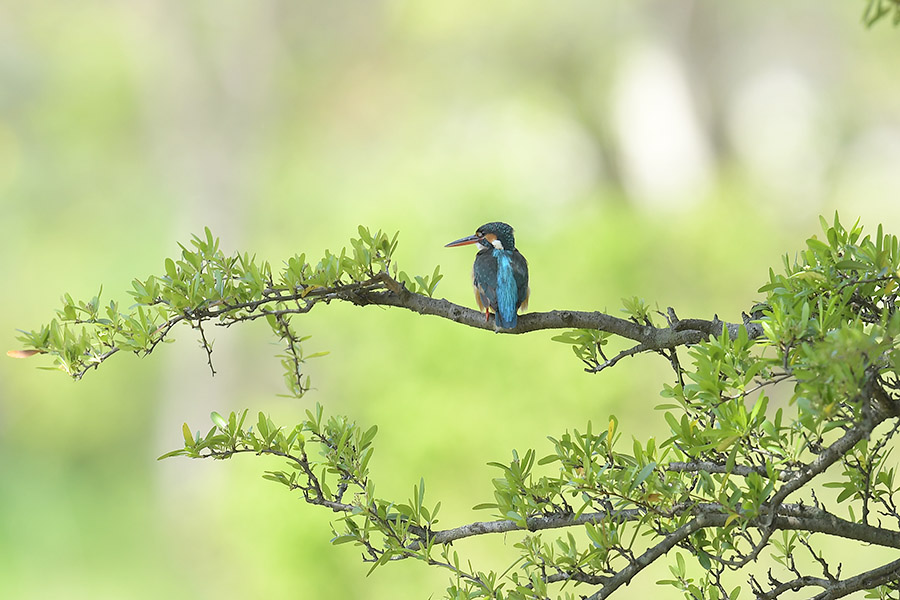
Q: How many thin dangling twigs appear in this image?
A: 2